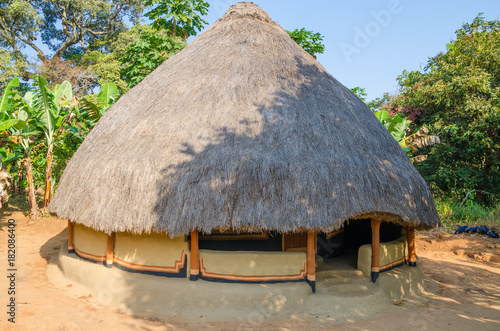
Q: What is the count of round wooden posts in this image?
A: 6